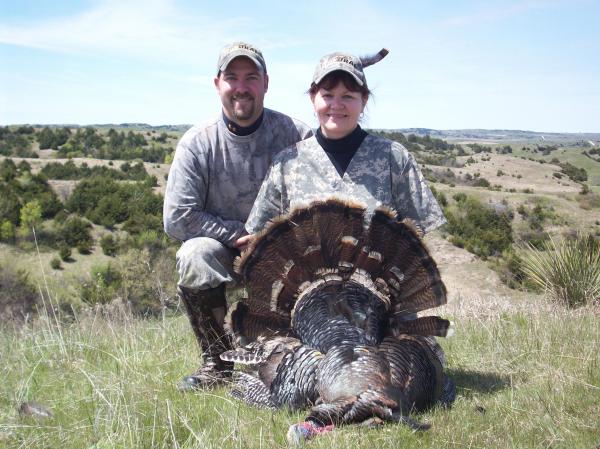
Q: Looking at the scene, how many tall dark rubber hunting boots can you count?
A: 1